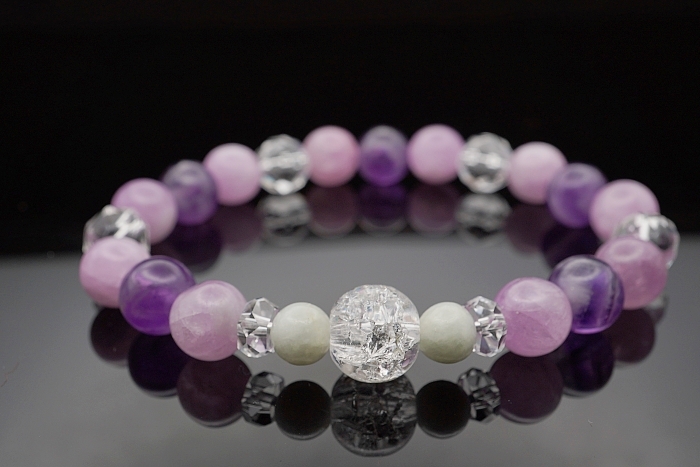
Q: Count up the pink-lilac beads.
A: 10